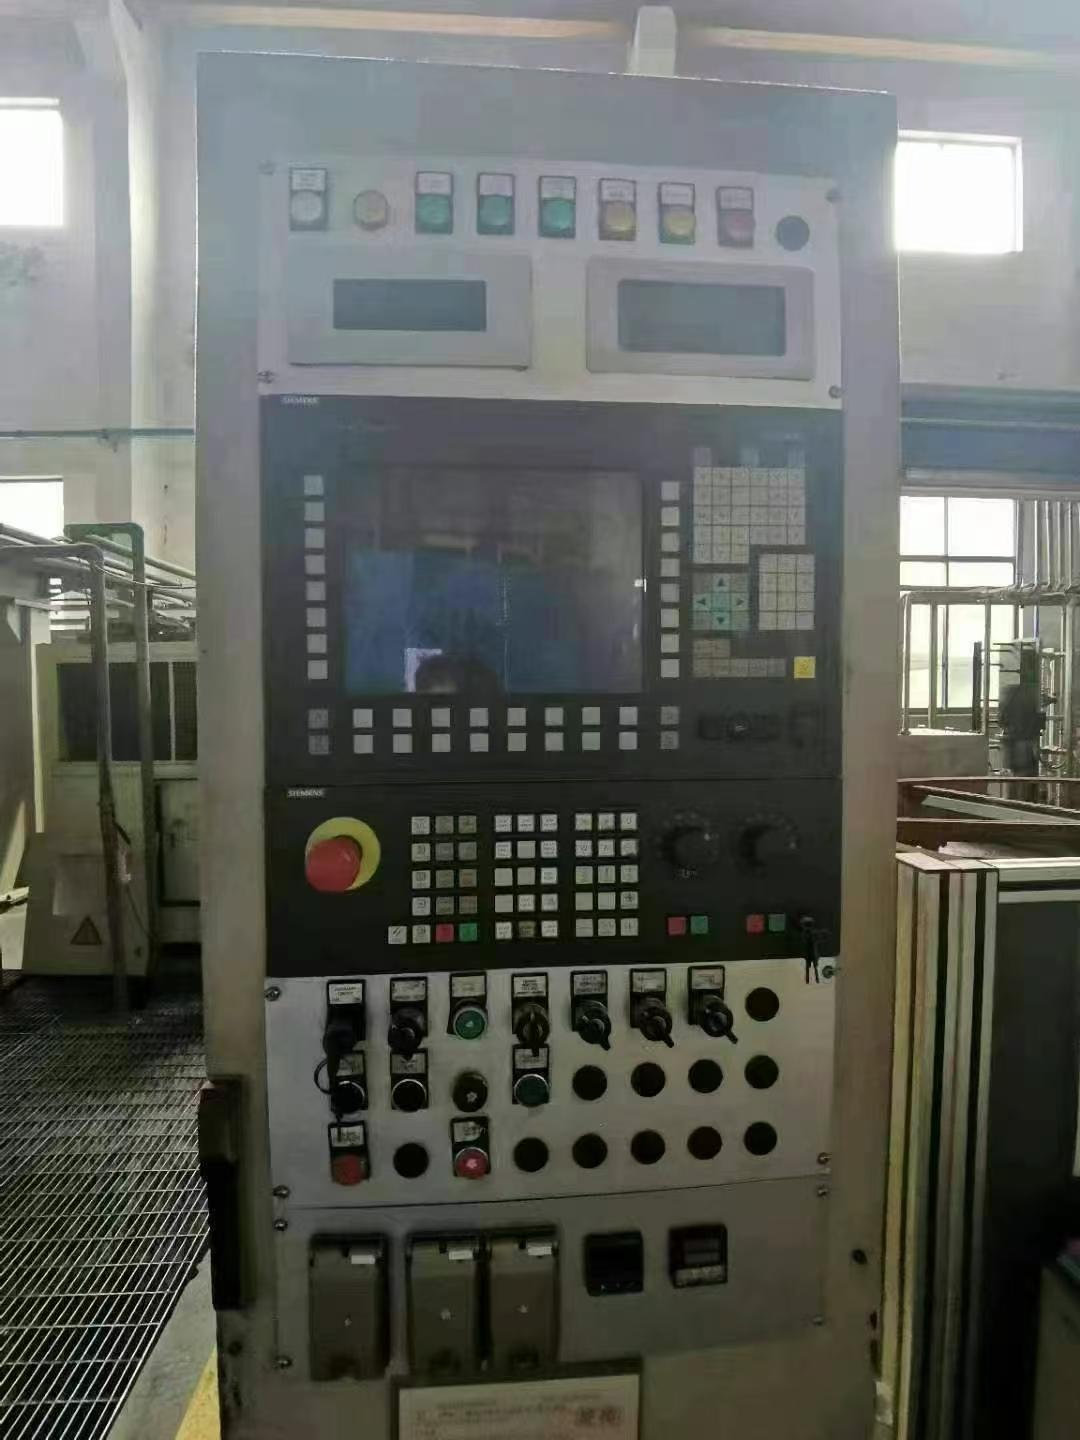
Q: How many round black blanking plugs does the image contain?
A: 12